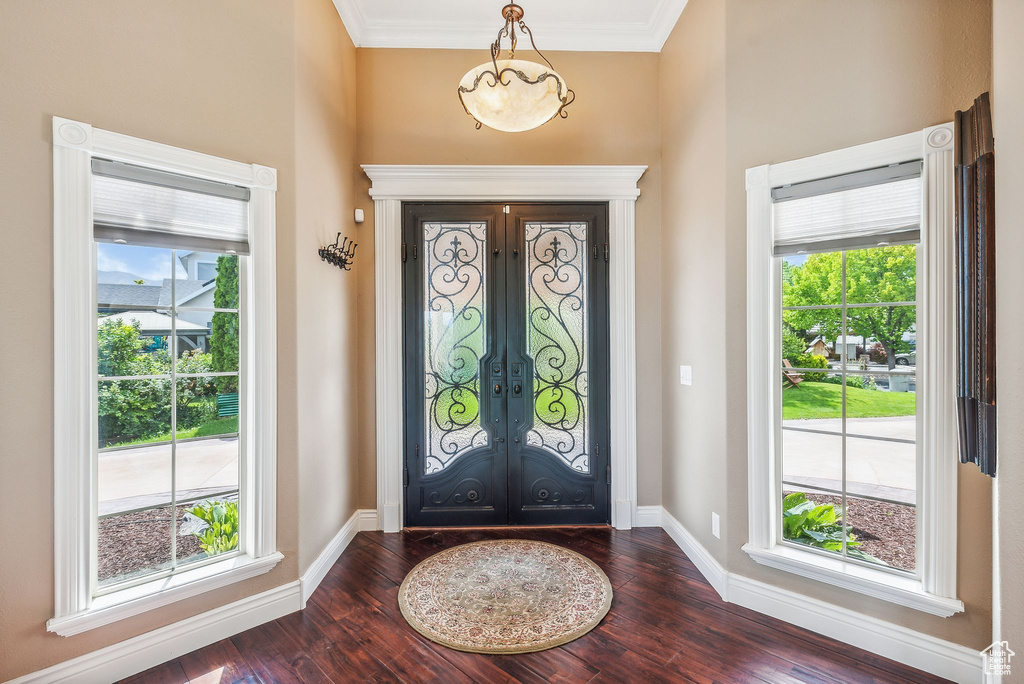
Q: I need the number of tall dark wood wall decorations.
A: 1